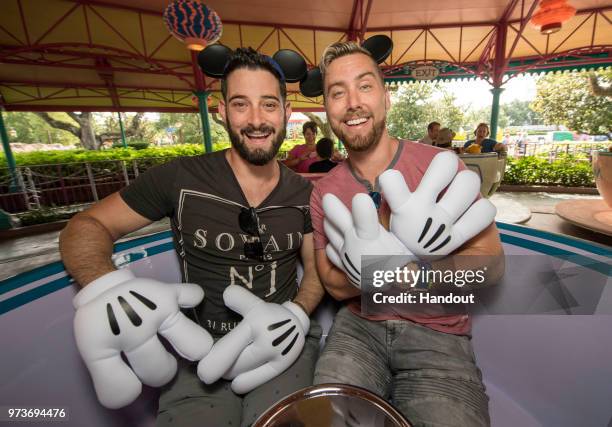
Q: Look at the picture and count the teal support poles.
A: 4